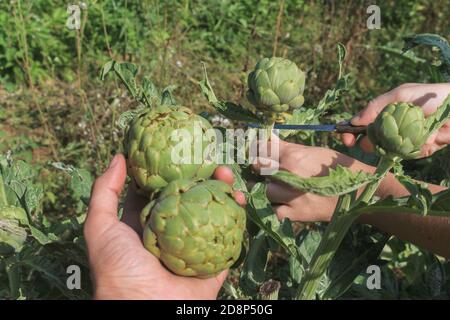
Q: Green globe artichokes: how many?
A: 4